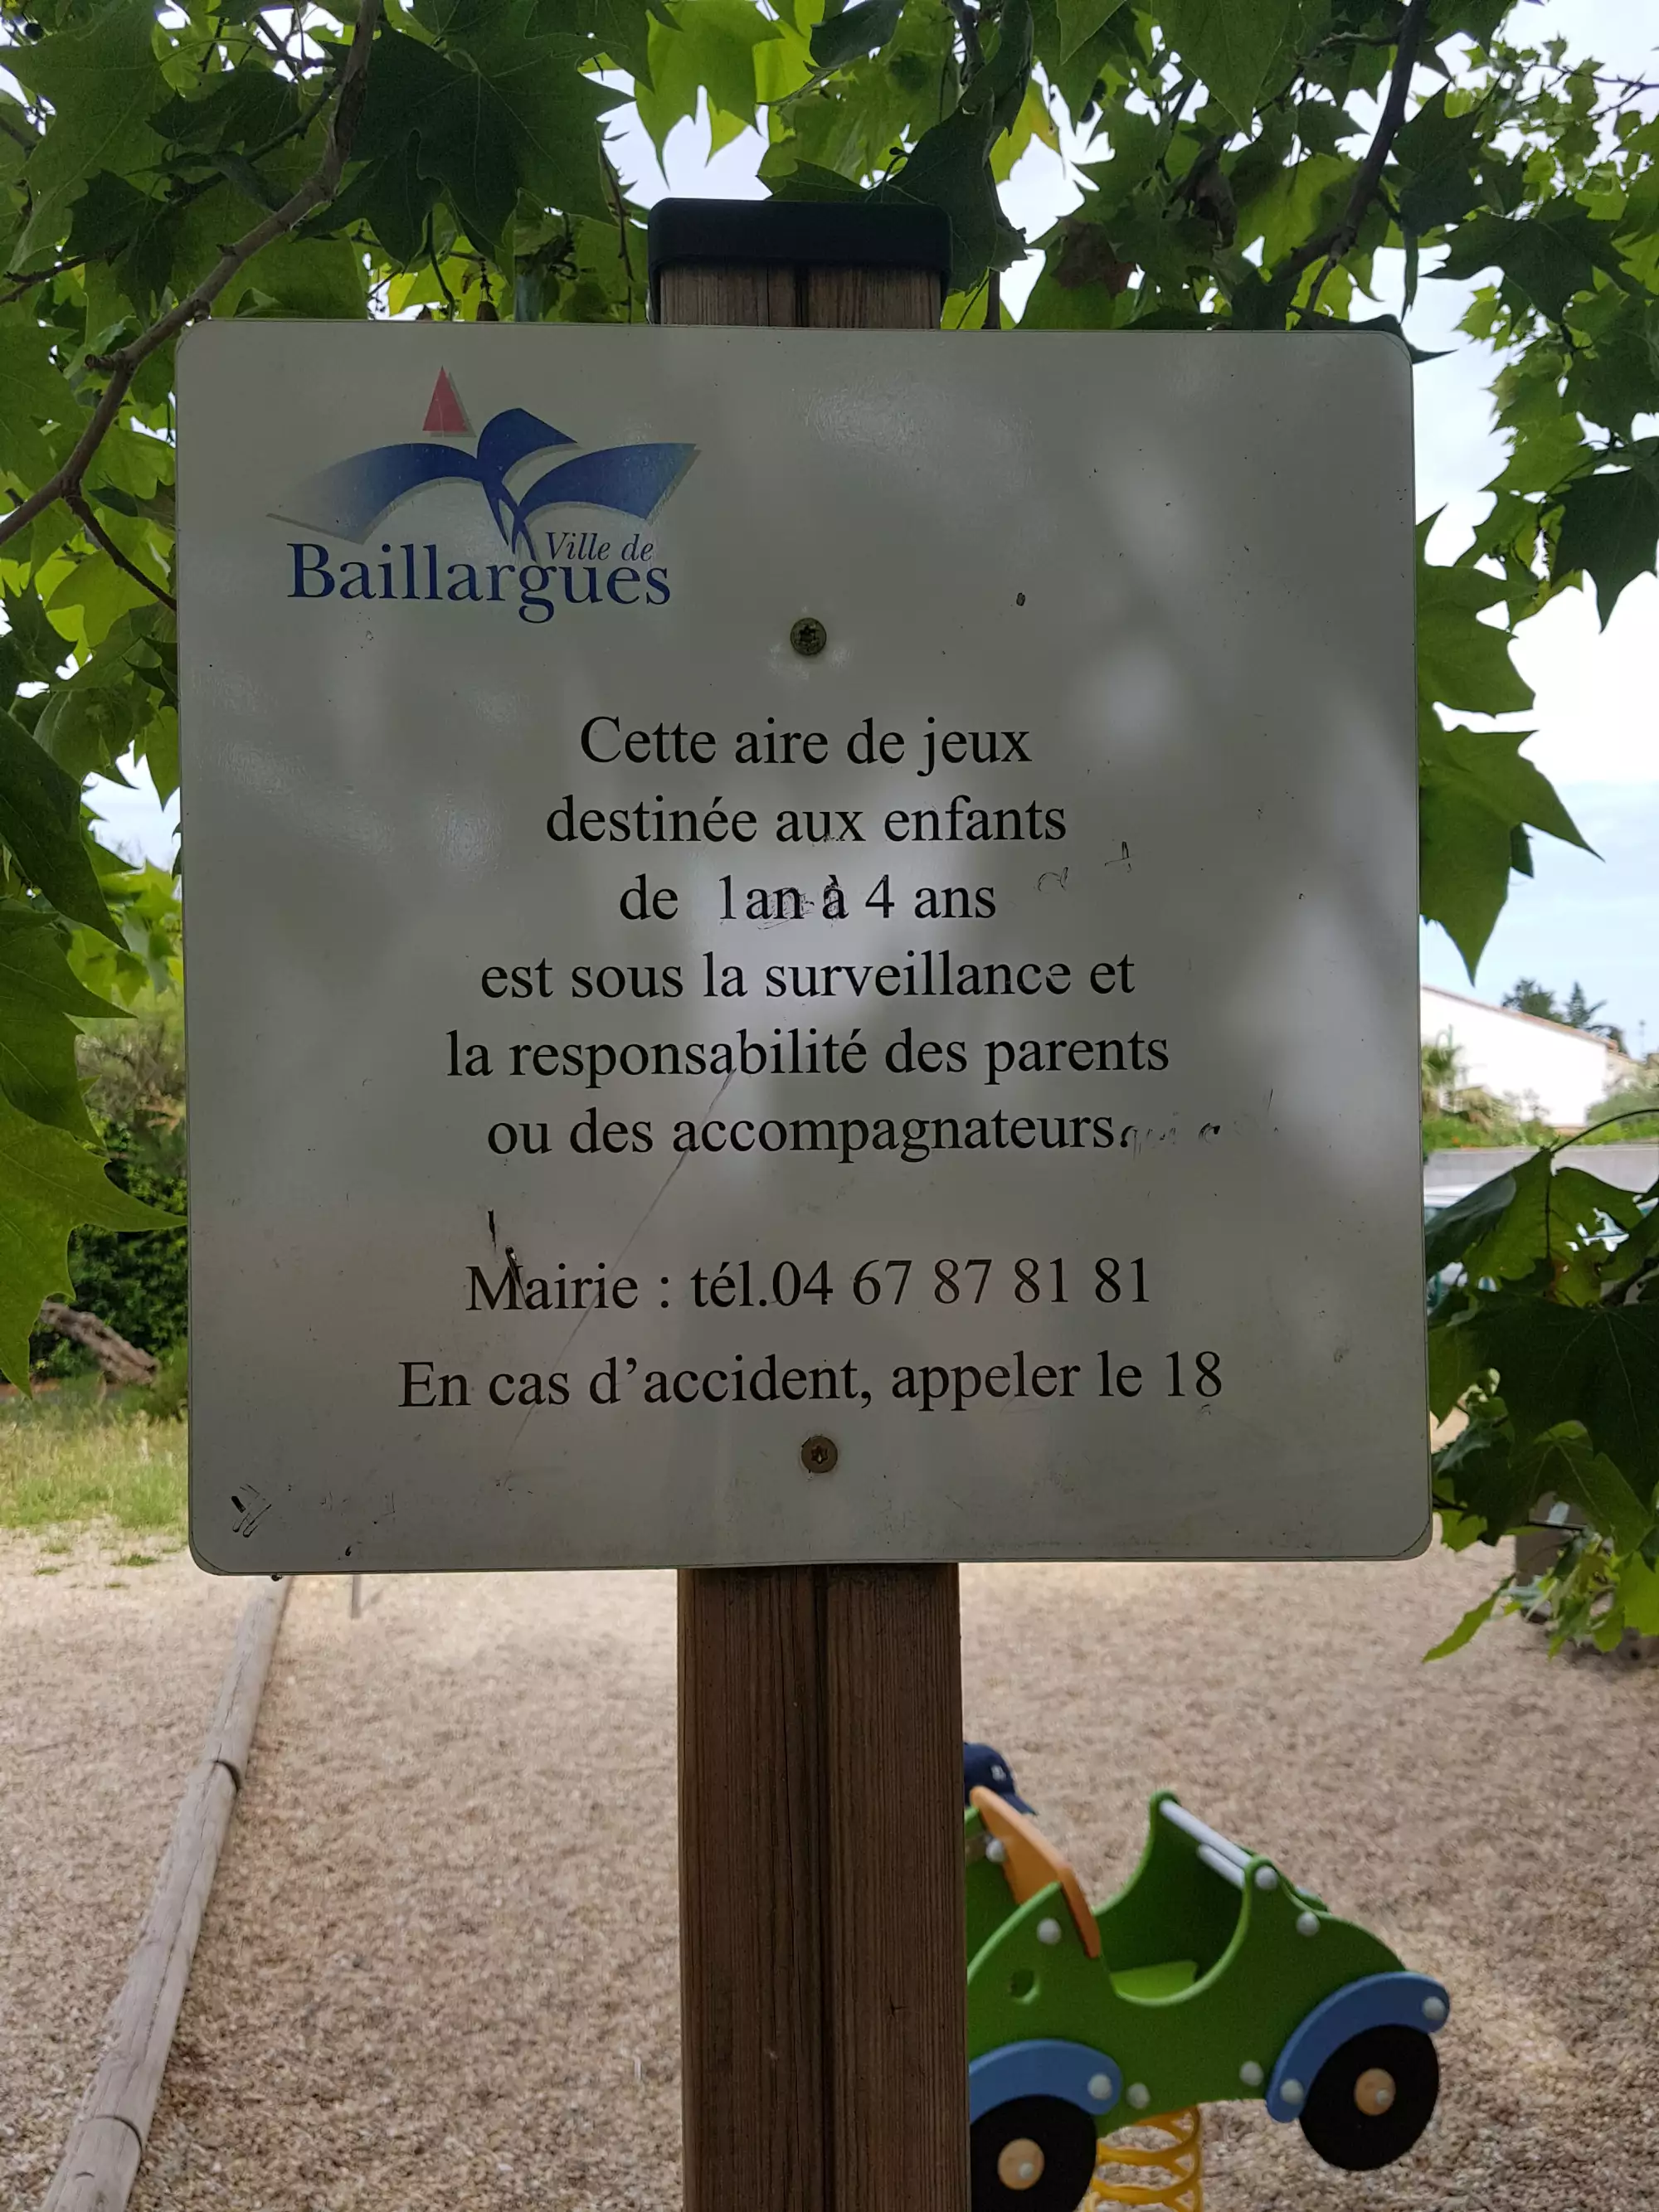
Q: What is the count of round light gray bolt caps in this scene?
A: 11